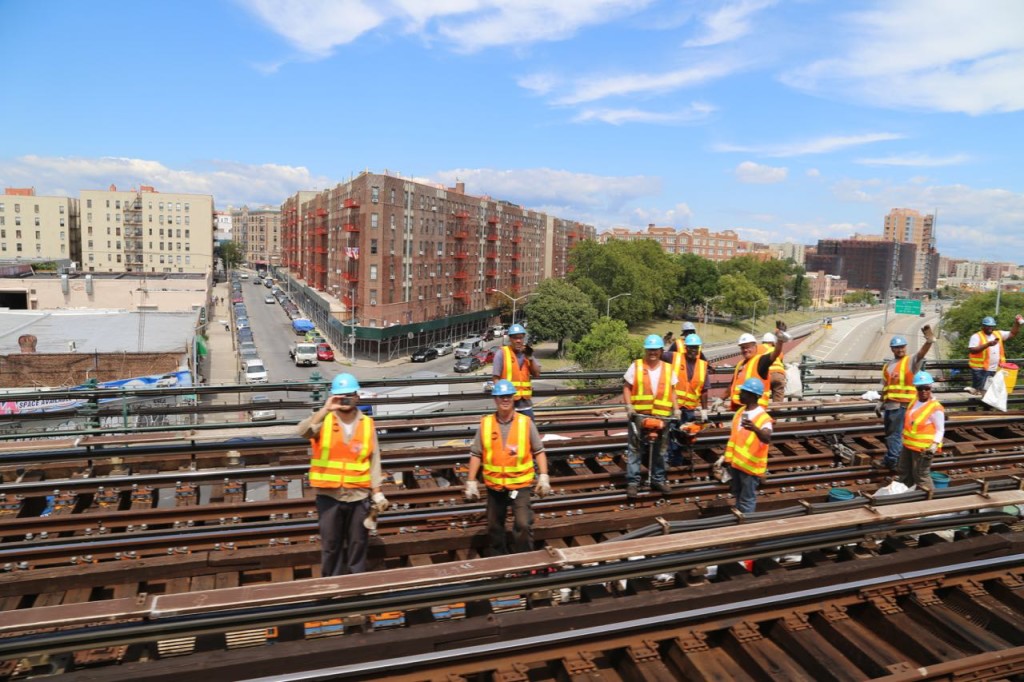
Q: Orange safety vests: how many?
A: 12